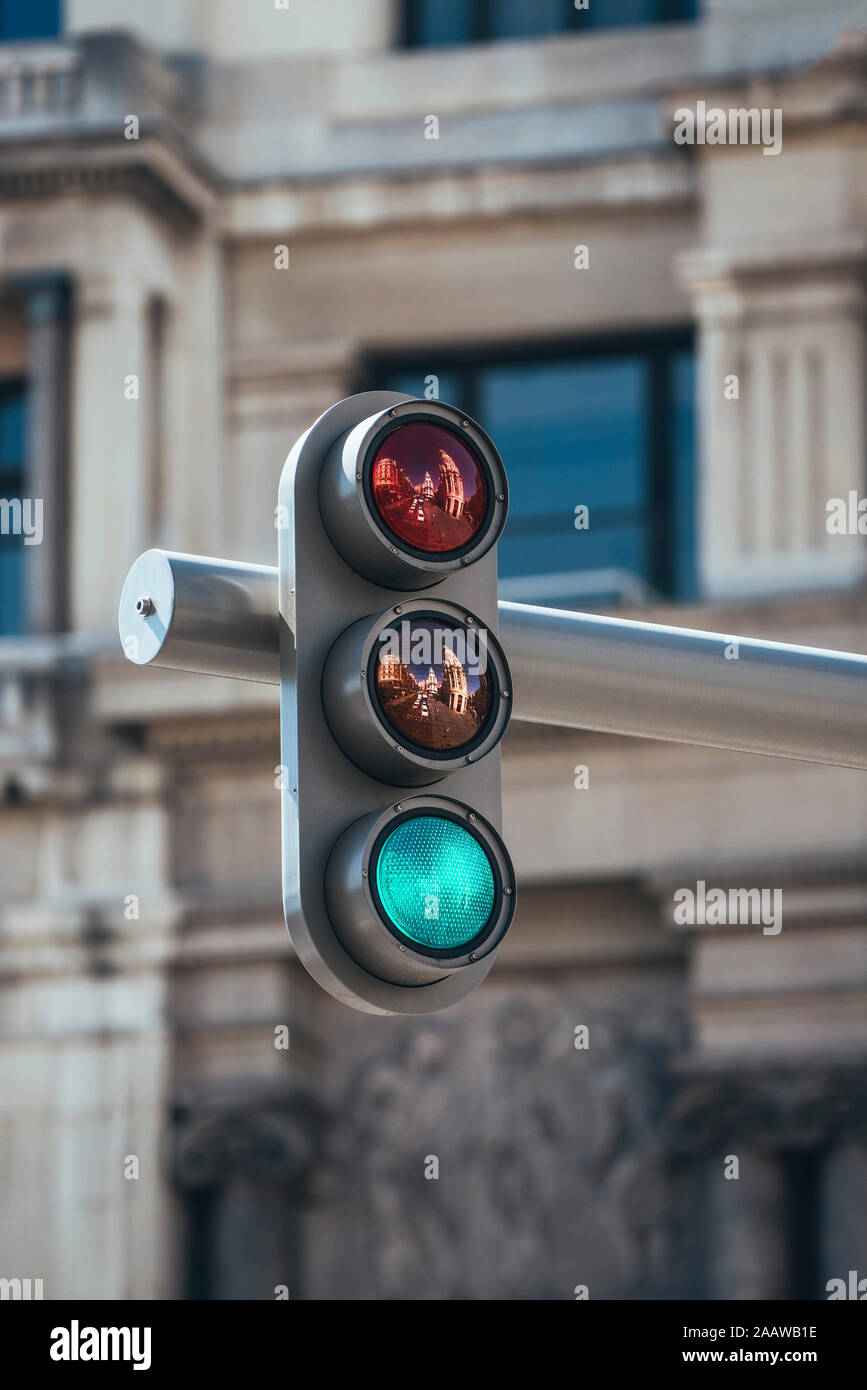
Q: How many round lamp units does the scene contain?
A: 3